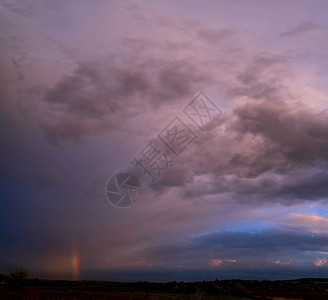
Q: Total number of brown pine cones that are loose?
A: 0